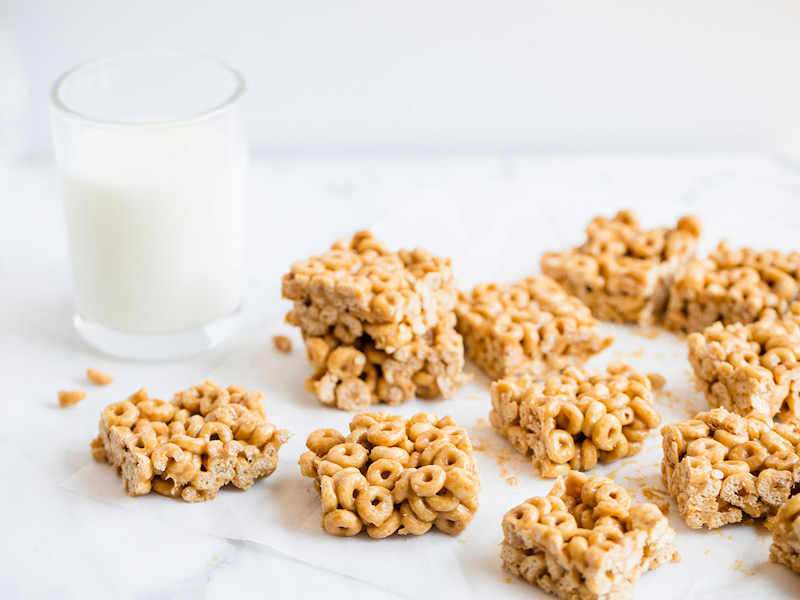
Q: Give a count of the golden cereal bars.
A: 12